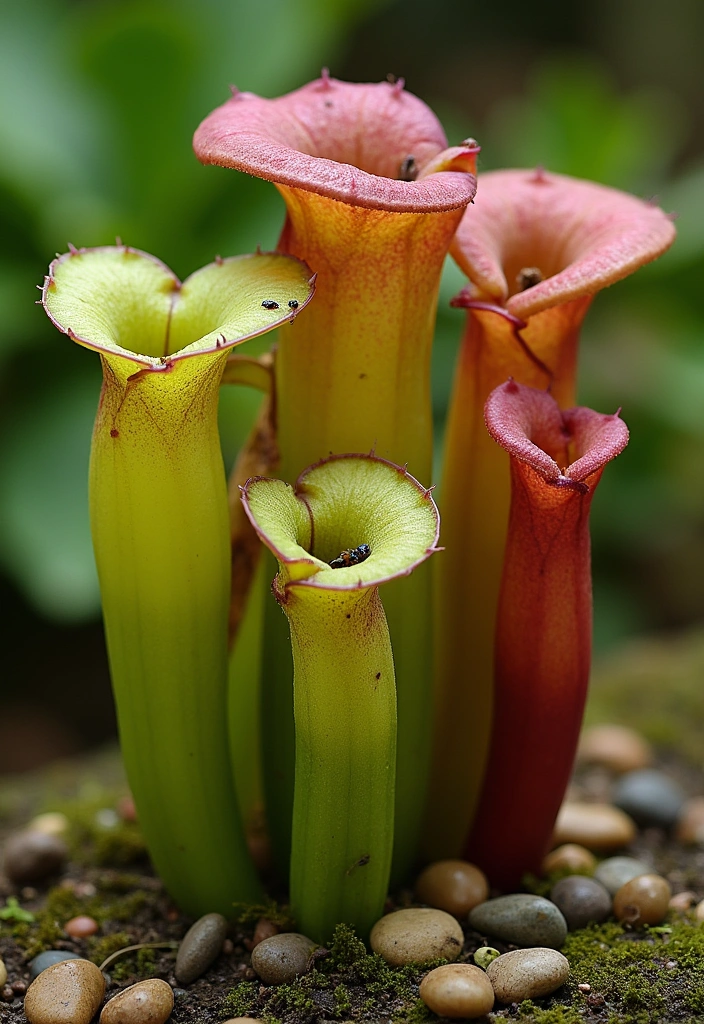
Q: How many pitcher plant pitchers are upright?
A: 5